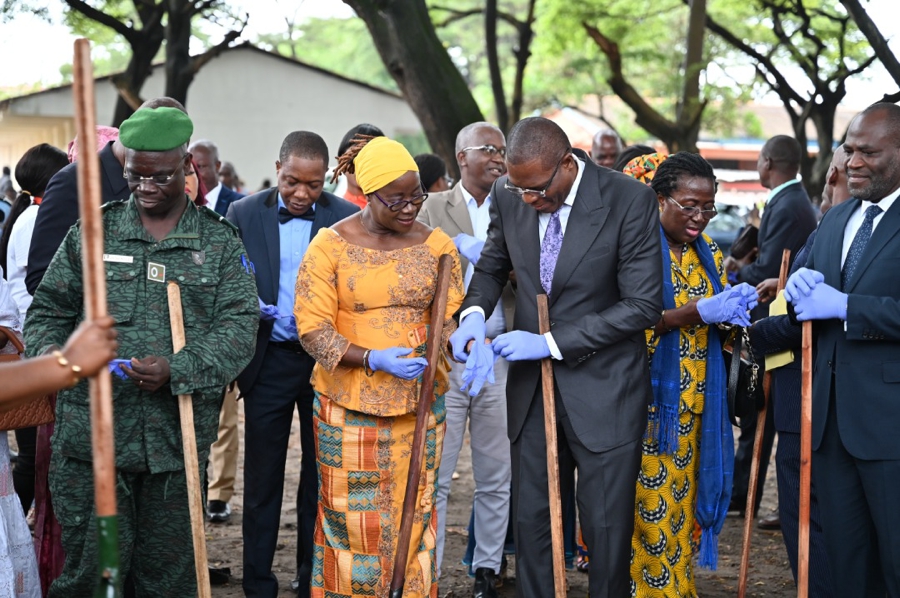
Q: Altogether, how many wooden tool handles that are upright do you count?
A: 6